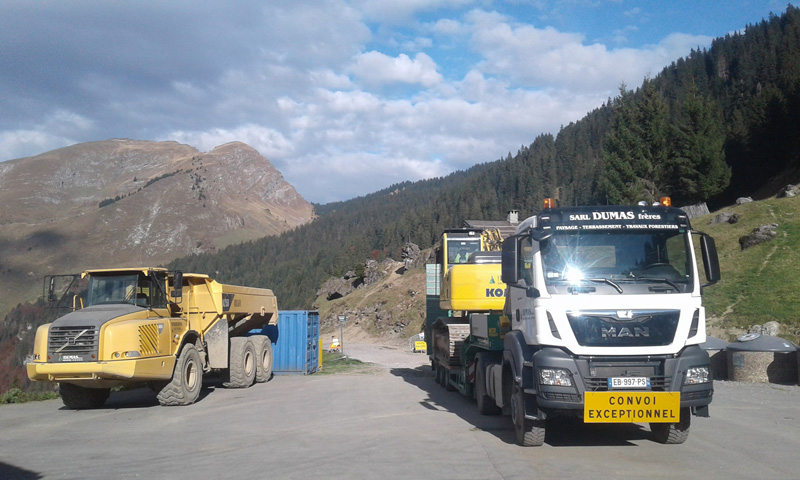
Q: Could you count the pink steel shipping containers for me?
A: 0